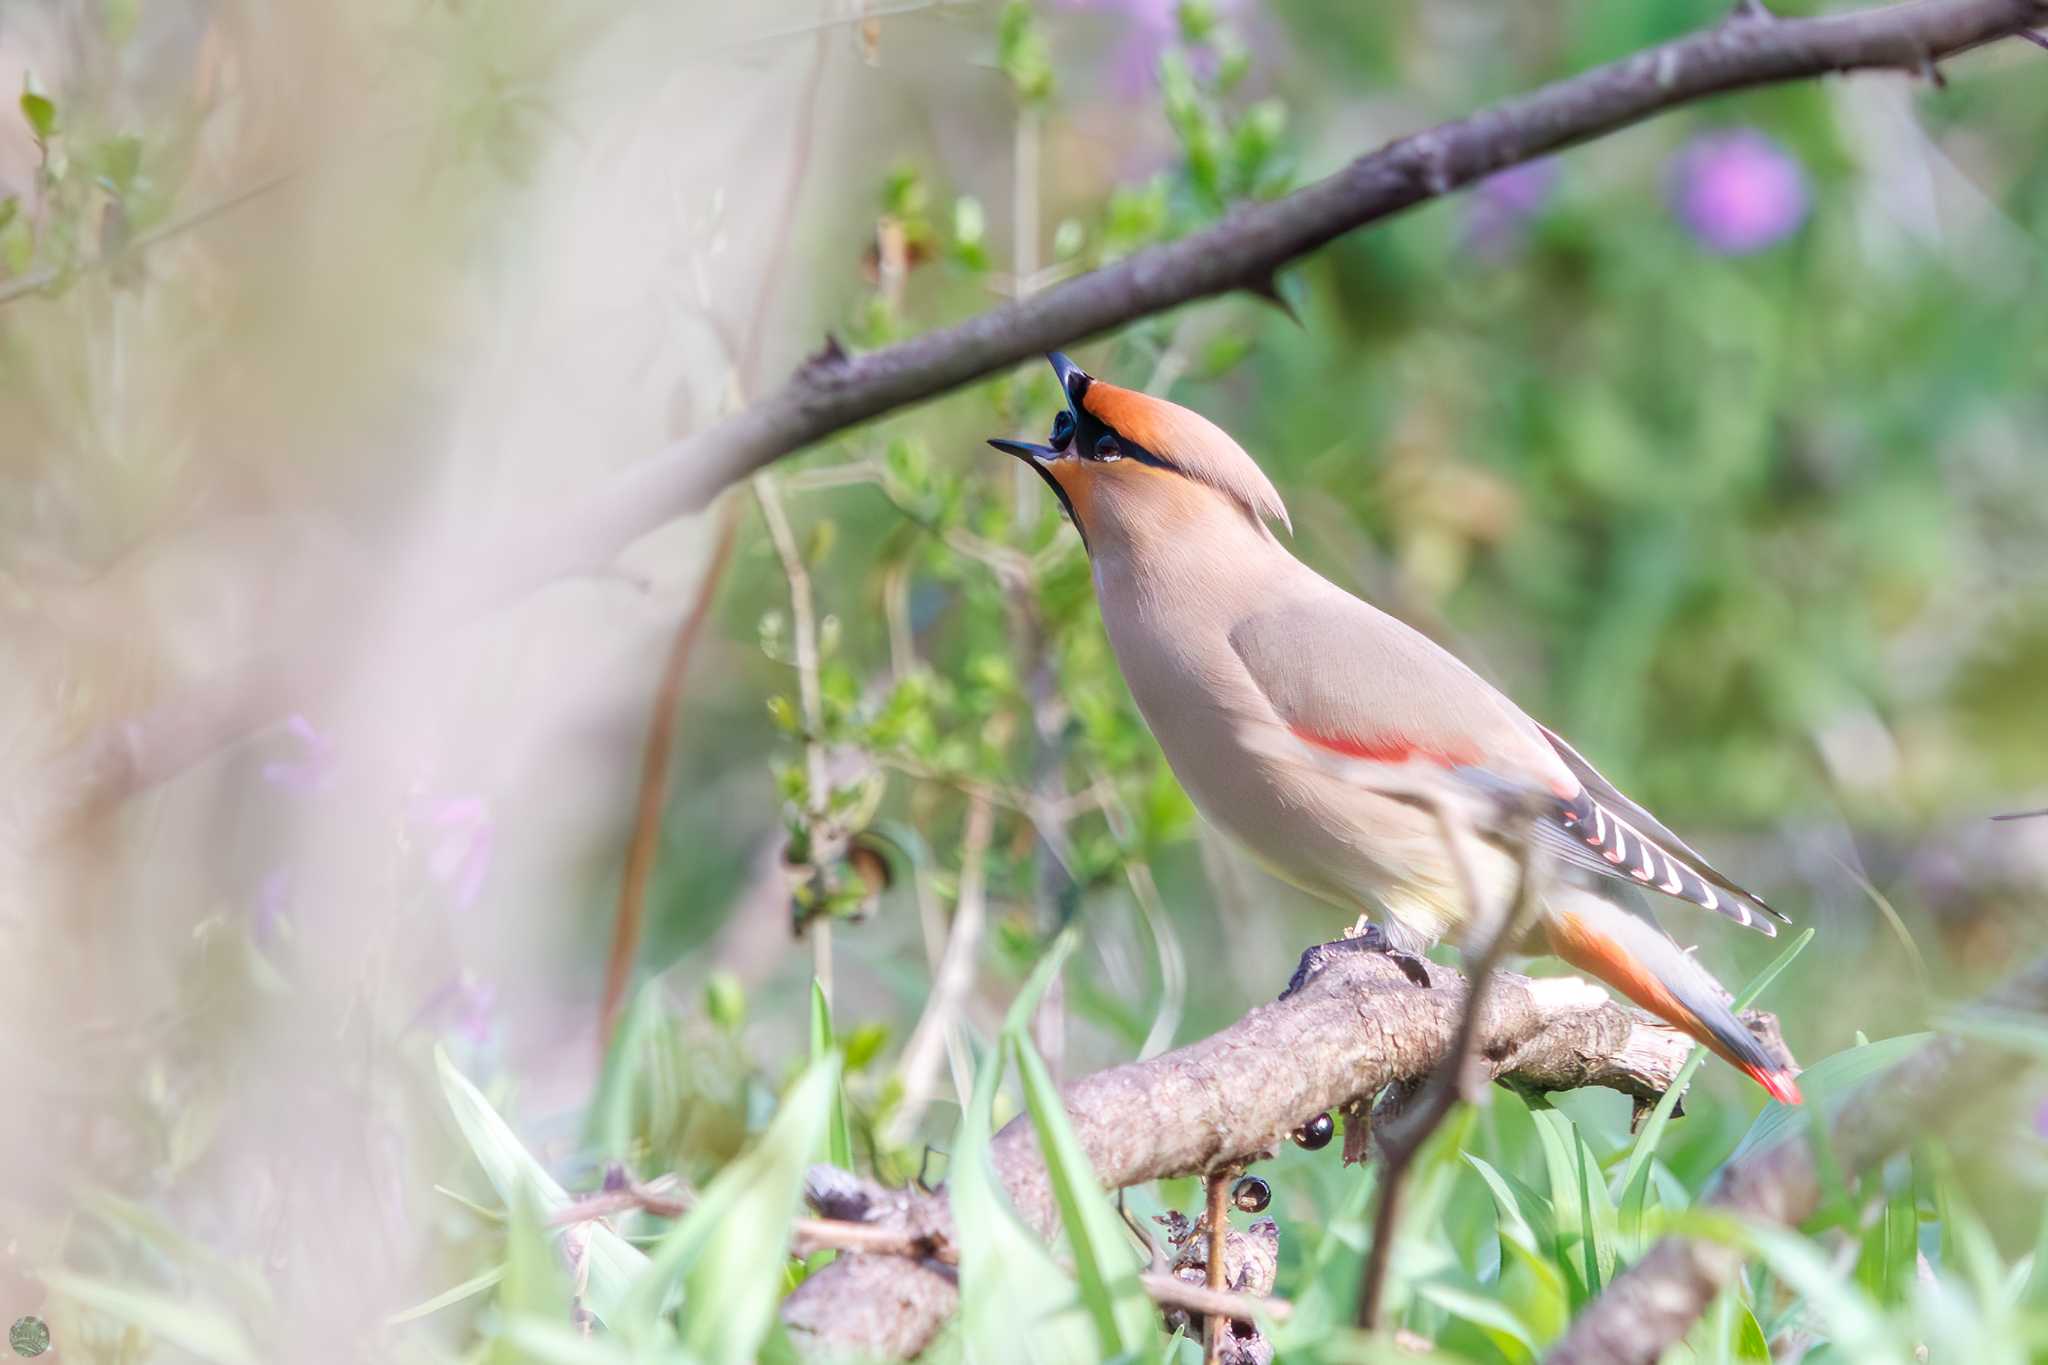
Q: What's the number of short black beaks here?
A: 1